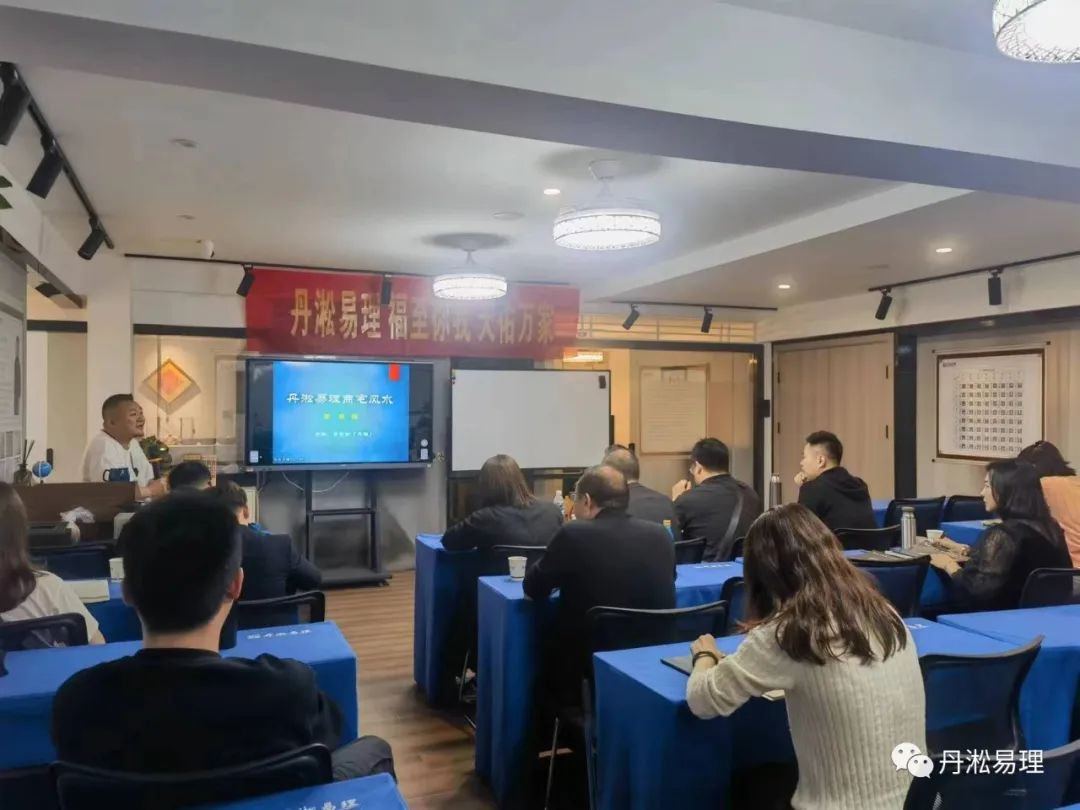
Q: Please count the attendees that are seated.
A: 12